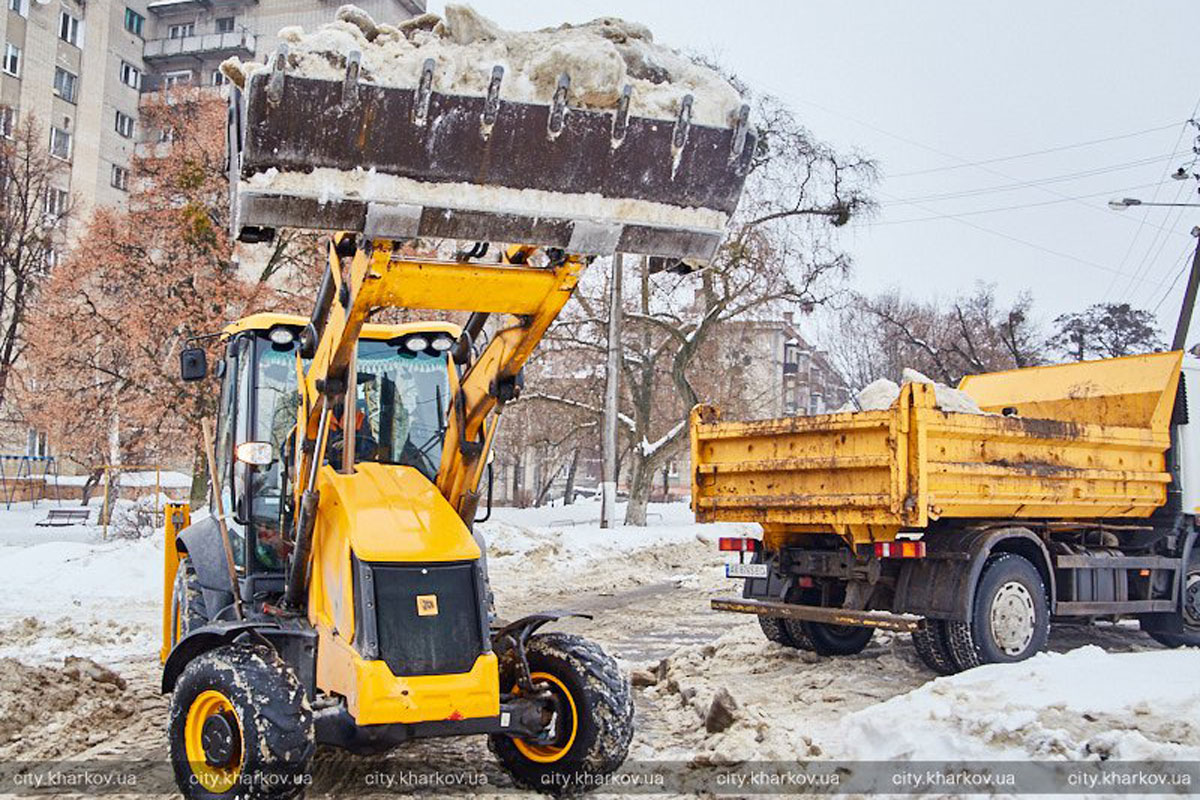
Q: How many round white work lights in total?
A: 3